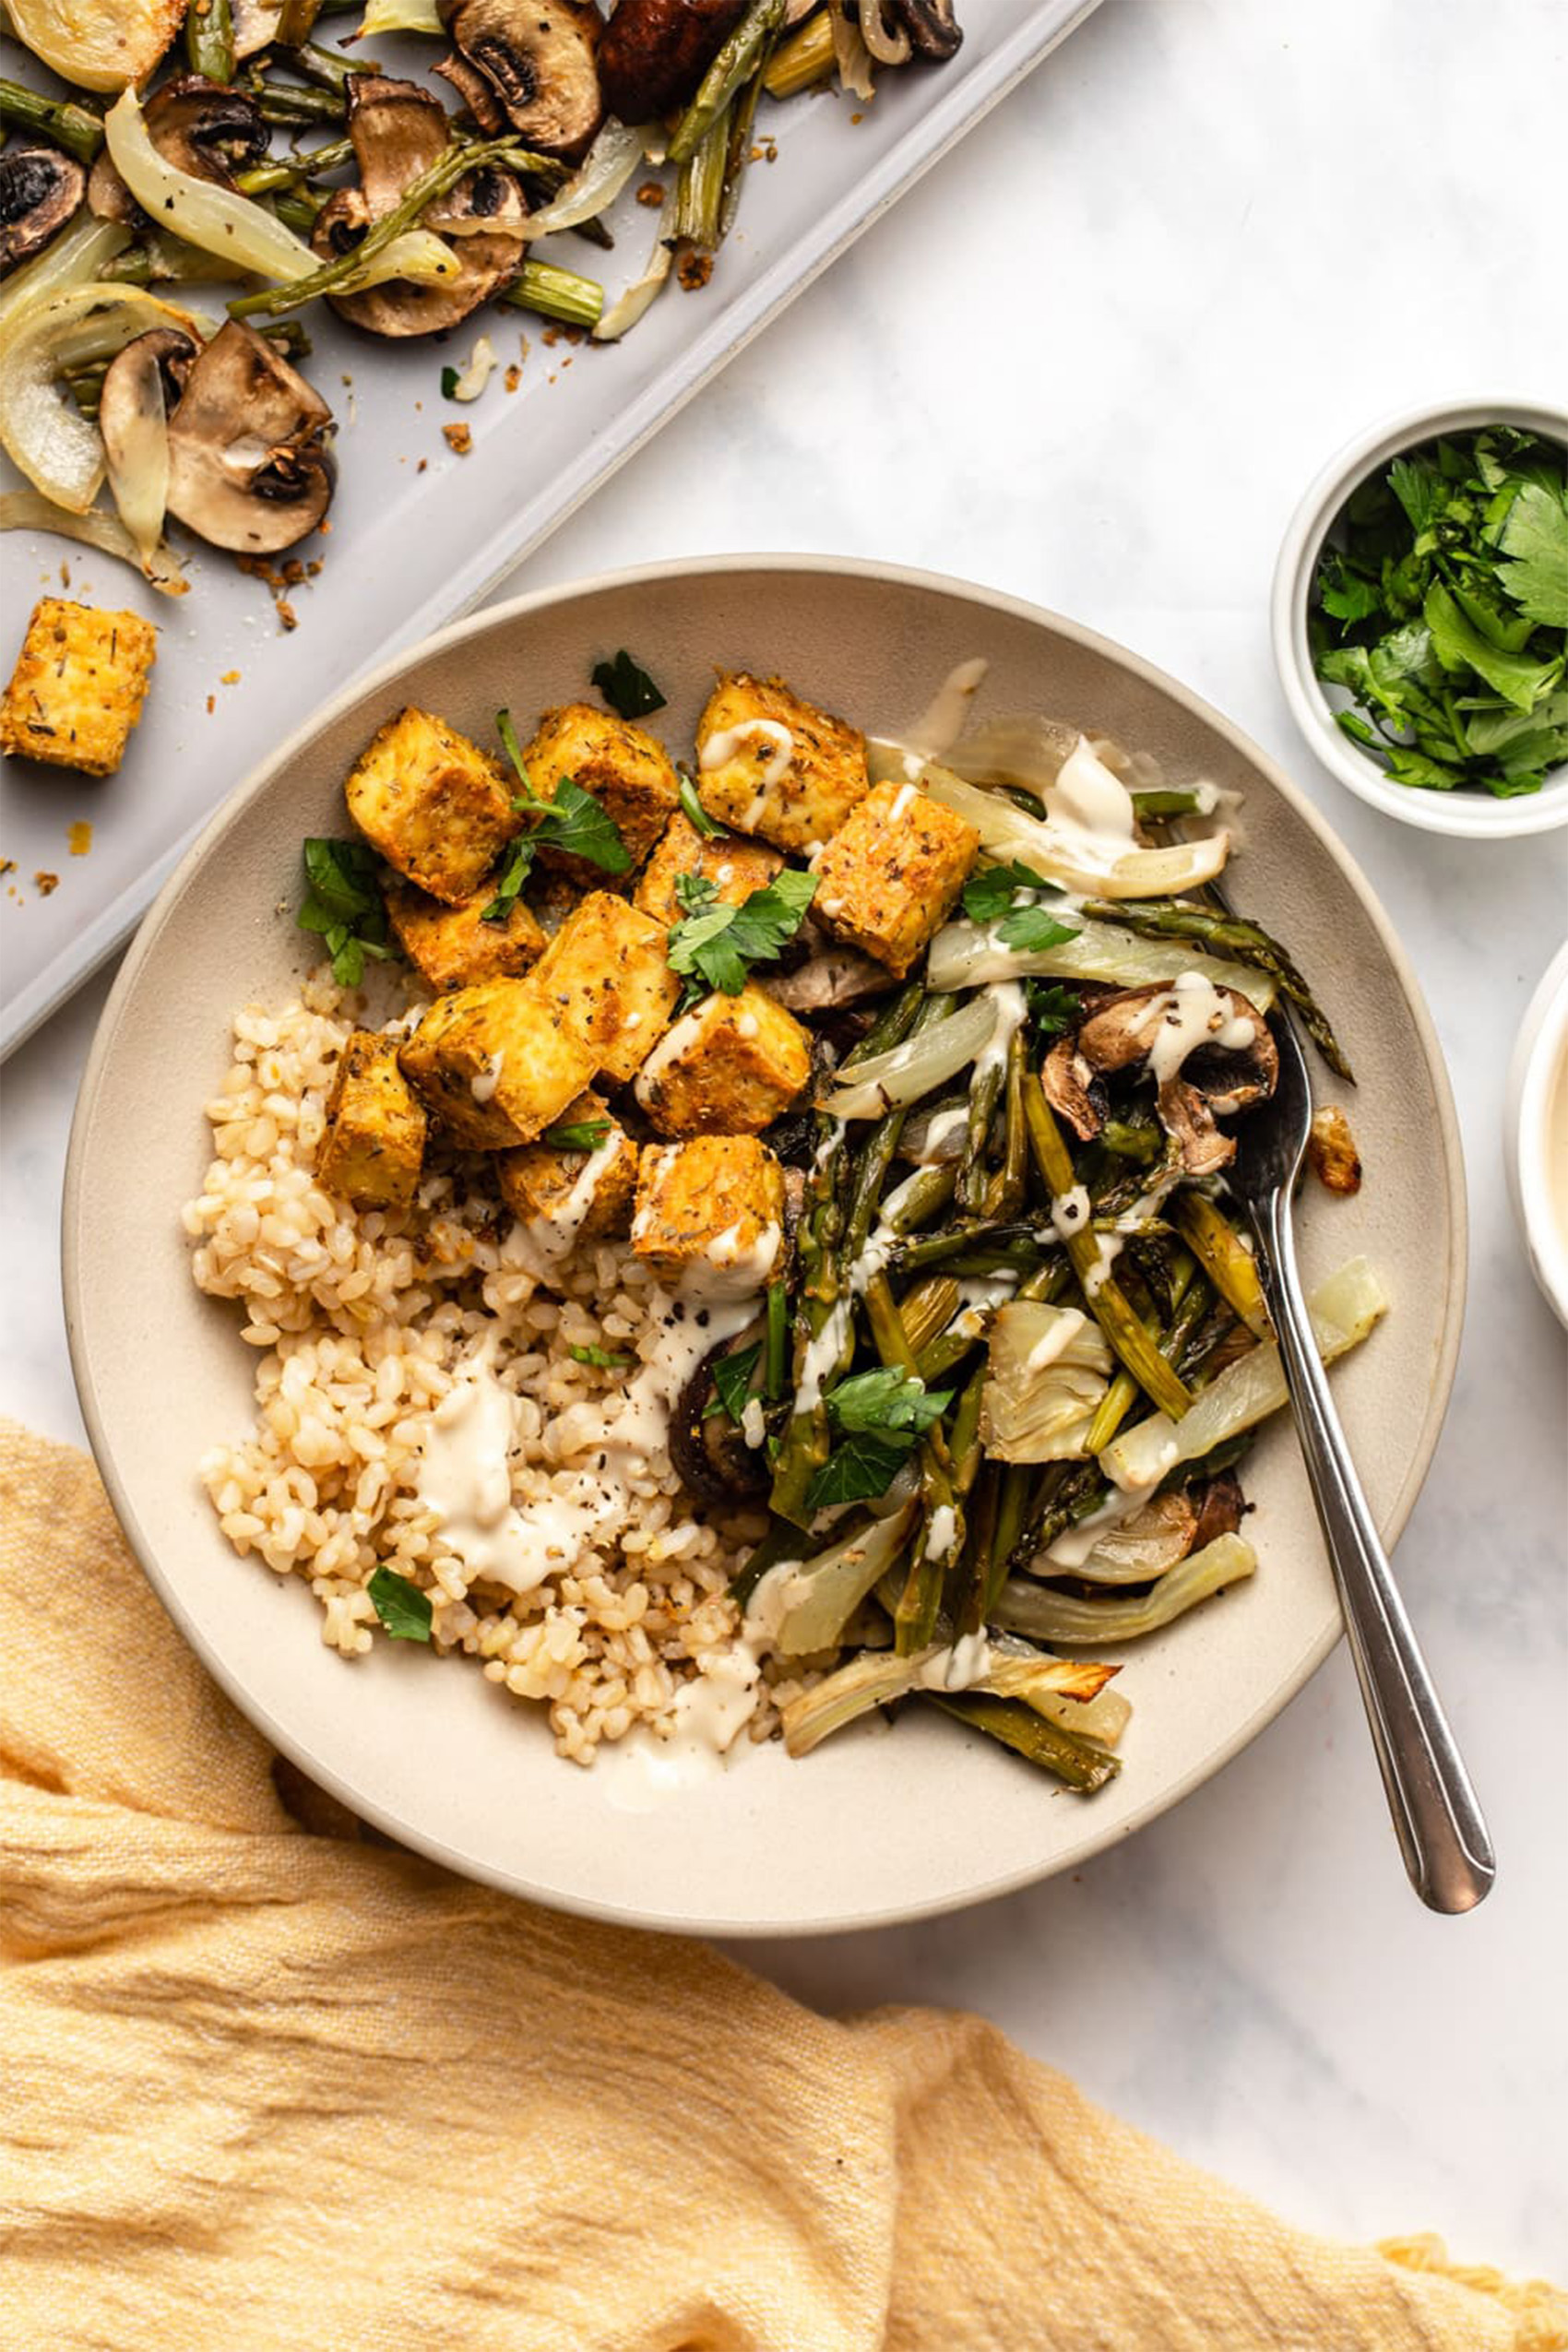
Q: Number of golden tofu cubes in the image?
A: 13